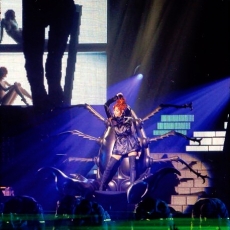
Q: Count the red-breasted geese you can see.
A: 0